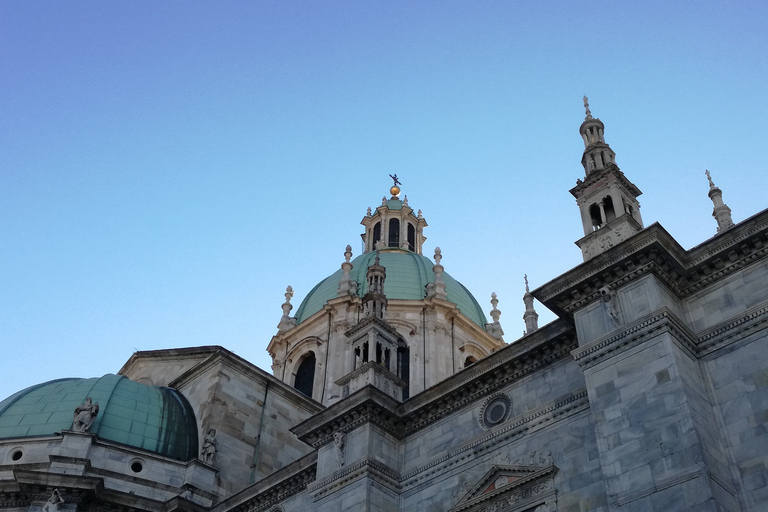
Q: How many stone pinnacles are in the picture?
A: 8